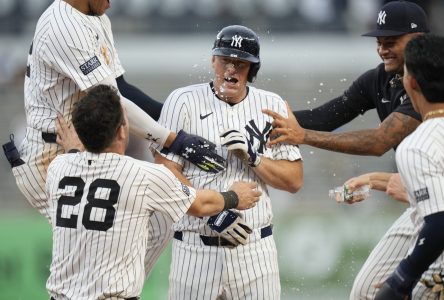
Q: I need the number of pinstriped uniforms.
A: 4